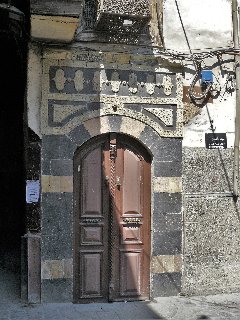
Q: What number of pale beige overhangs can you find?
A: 1